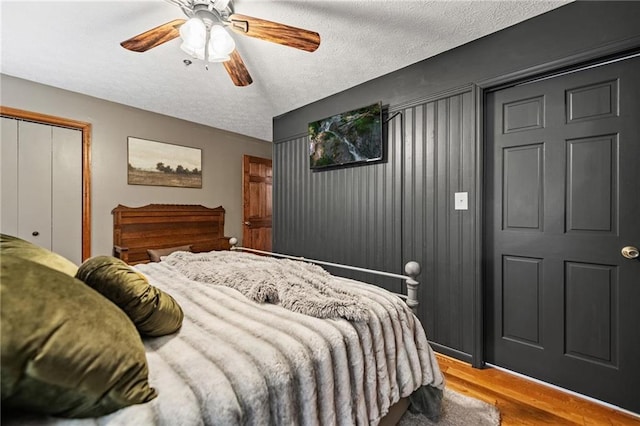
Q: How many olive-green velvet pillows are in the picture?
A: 3